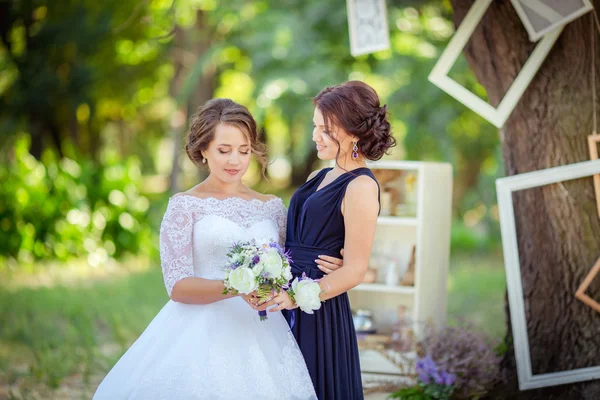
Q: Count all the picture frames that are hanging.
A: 6